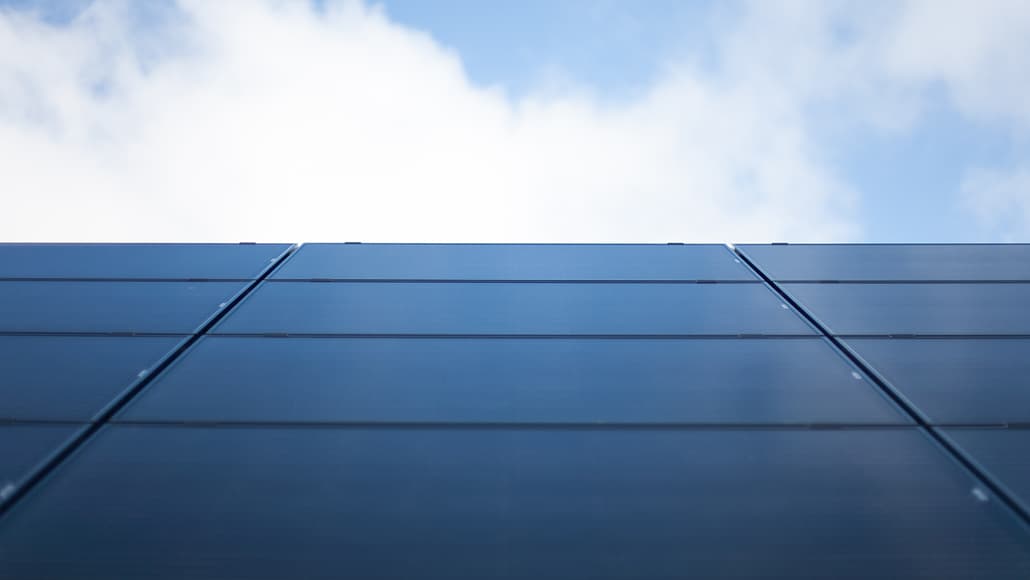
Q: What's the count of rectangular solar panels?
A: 12